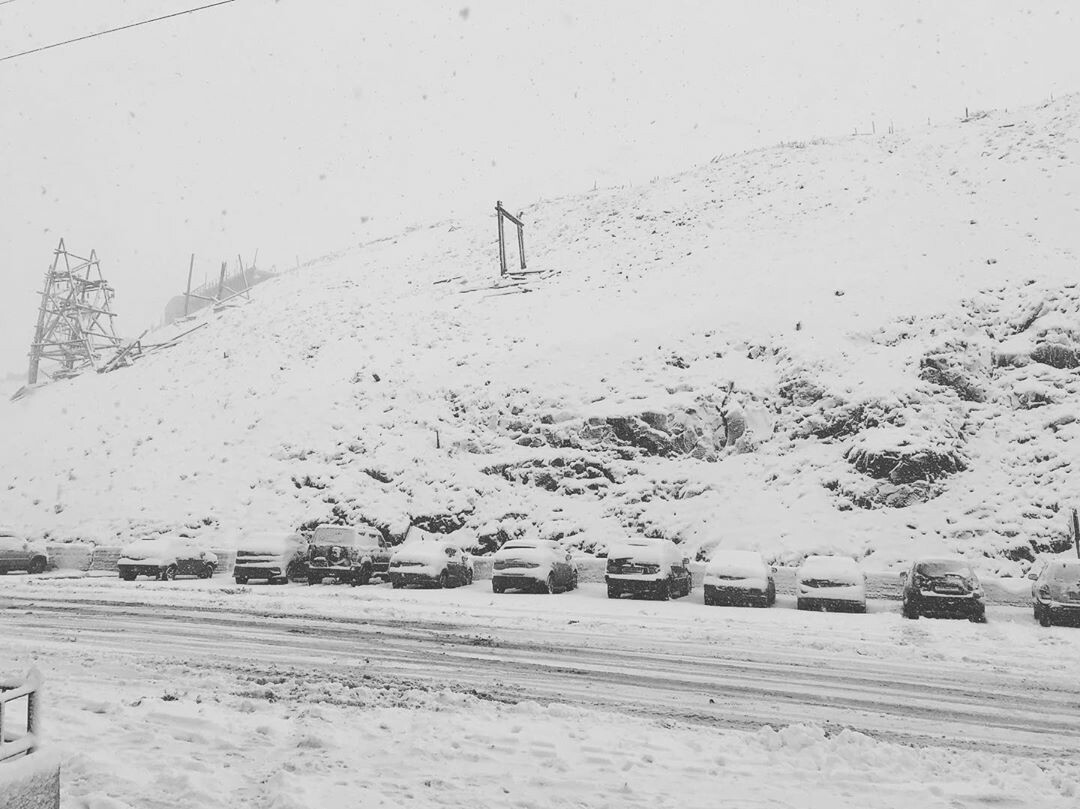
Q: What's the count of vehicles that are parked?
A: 11